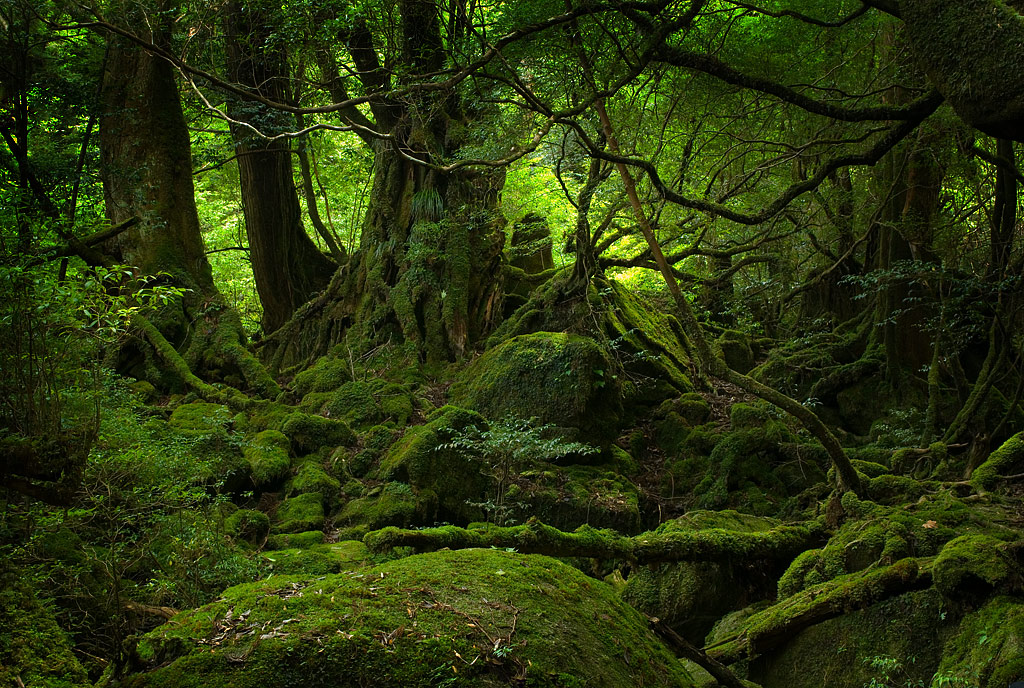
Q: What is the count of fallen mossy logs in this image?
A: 2